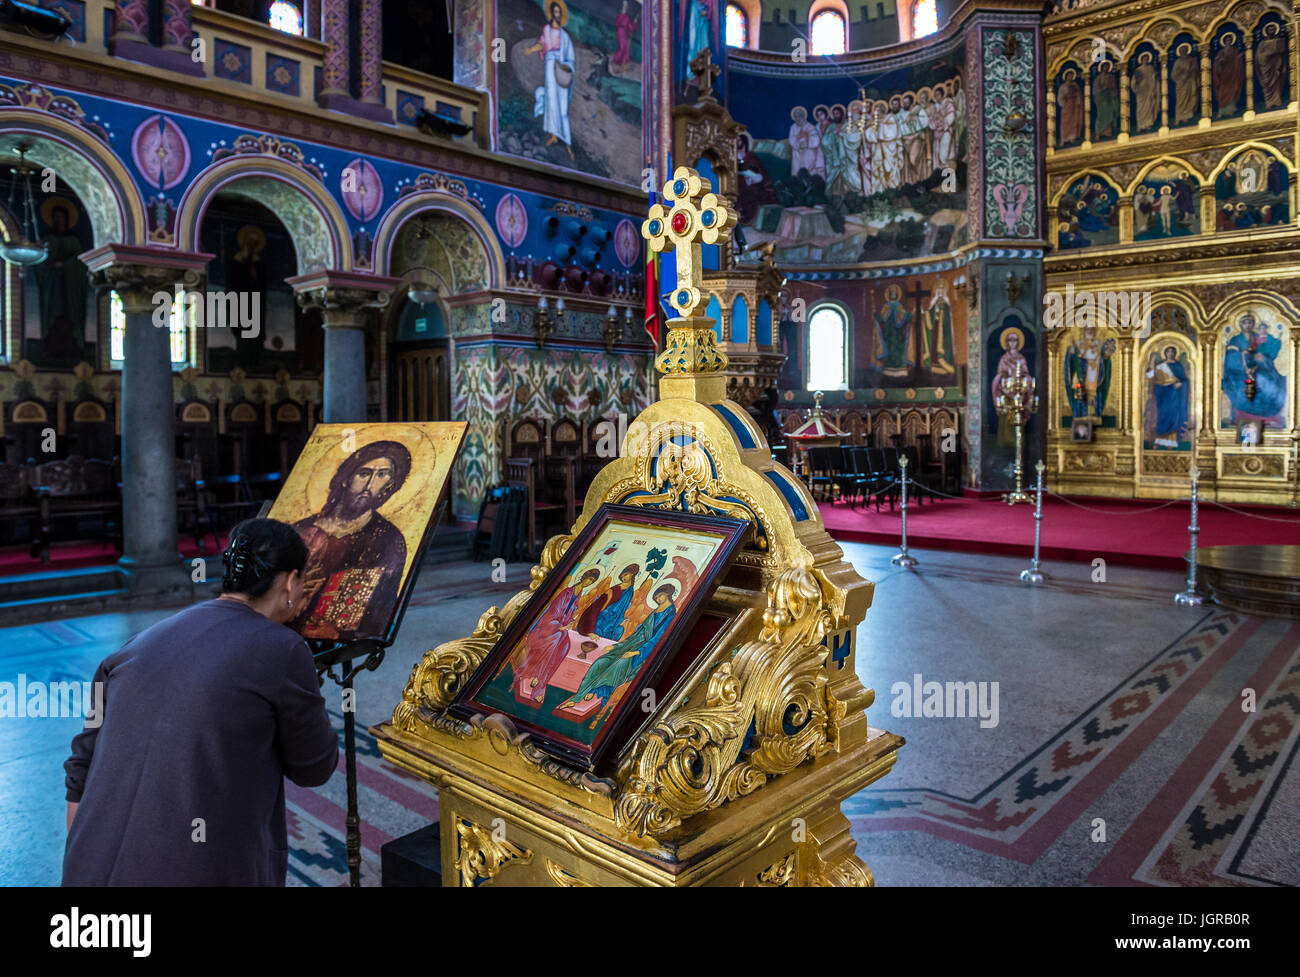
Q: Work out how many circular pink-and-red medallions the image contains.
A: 4